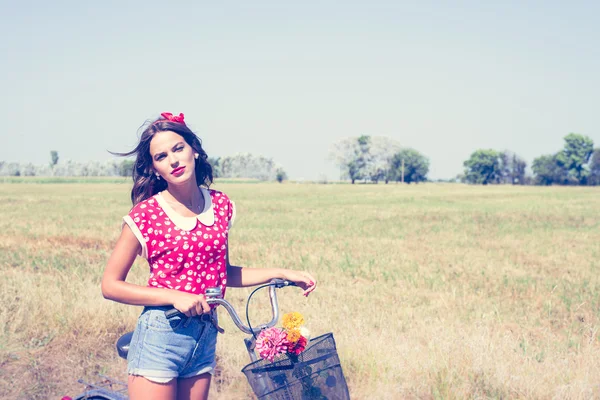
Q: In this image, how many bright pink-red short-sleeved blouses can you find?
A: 1